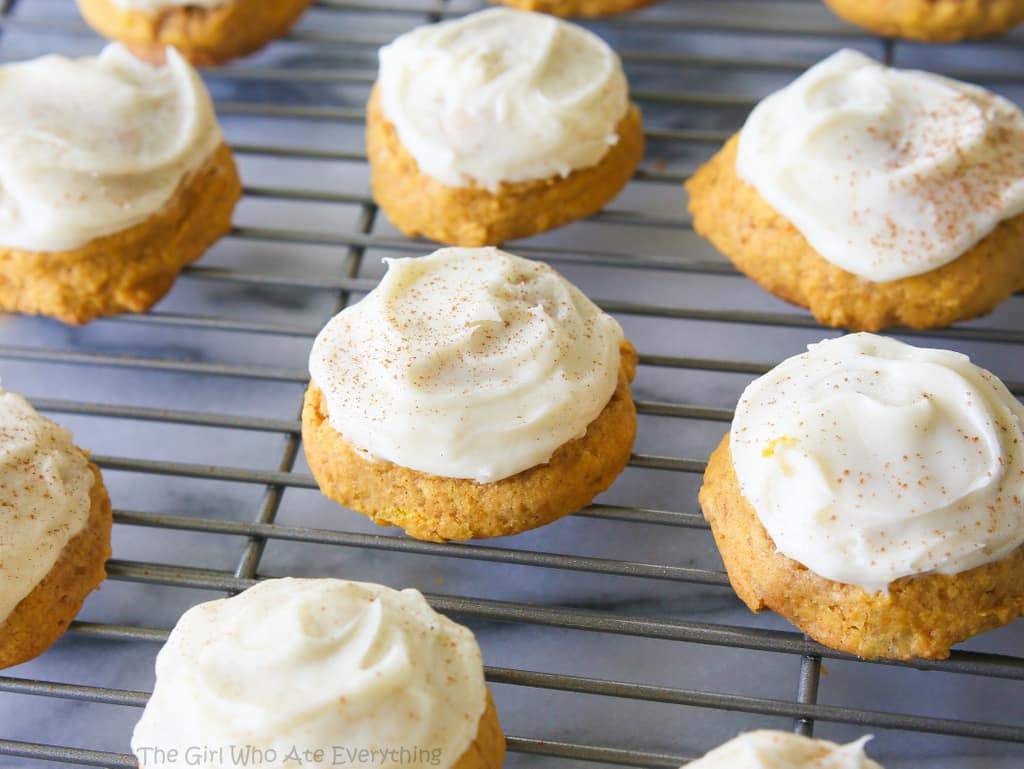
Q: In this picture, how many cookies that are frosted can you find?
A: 9